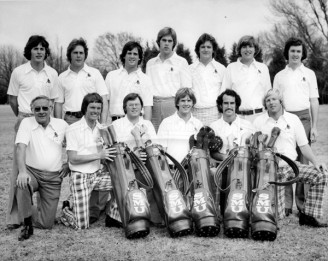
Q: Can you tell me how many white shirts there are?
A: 13